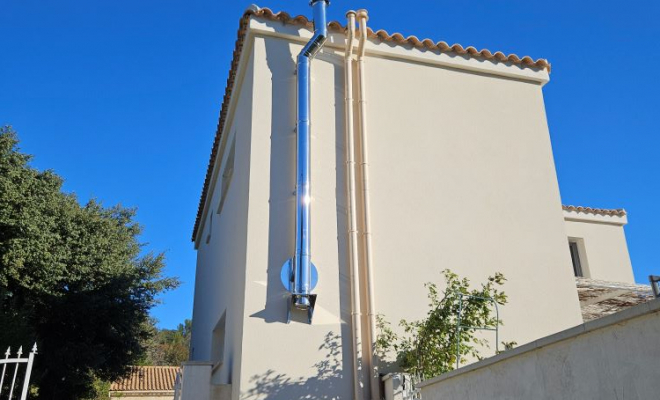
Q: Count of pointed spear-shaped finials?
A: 3